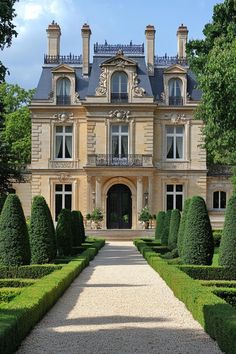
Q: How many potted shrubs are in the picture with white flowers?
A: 2